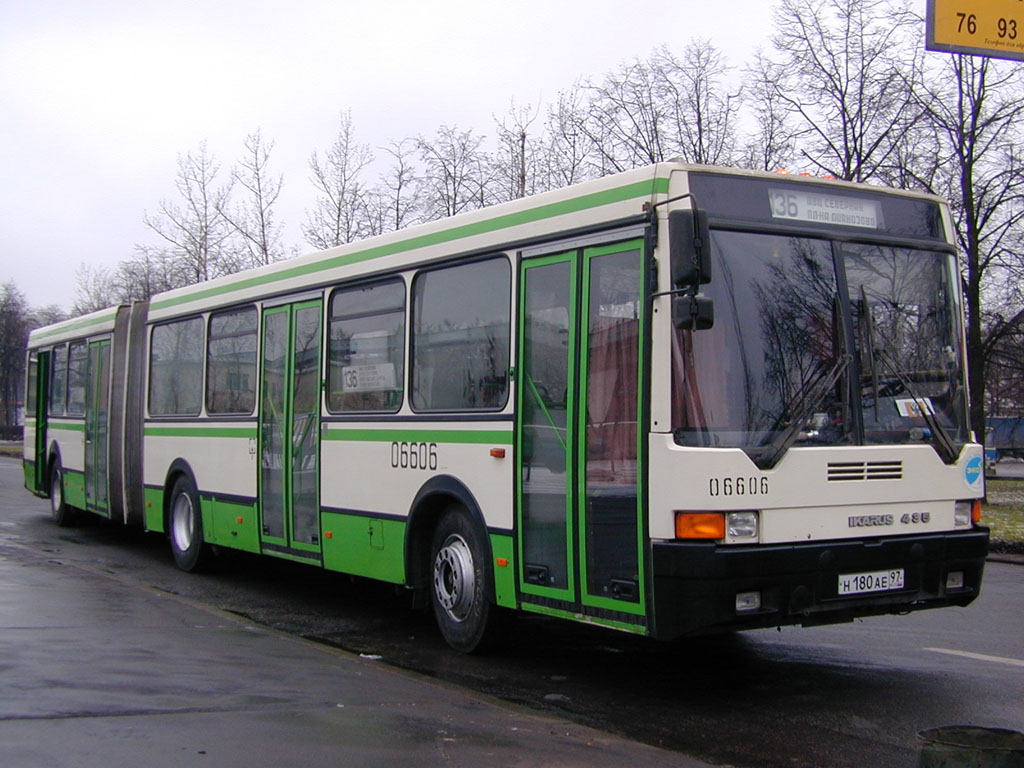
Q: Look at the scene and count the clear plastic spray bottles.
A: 0